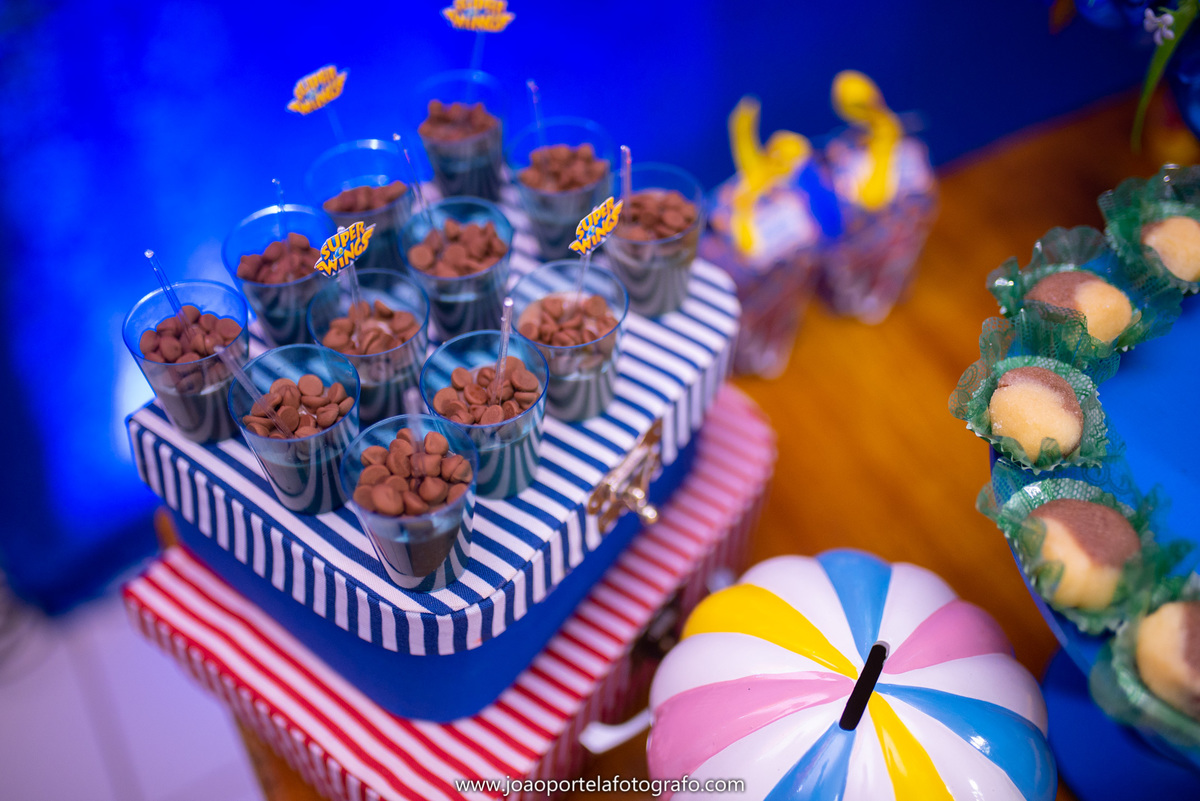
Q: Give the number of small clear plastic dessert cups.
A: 12